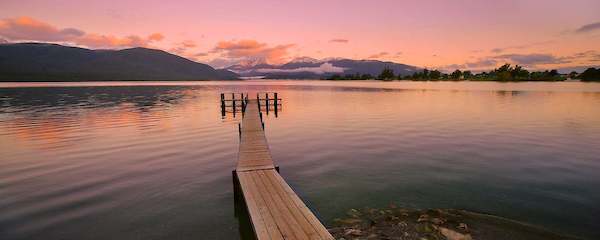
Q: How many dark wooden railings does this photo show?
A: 2